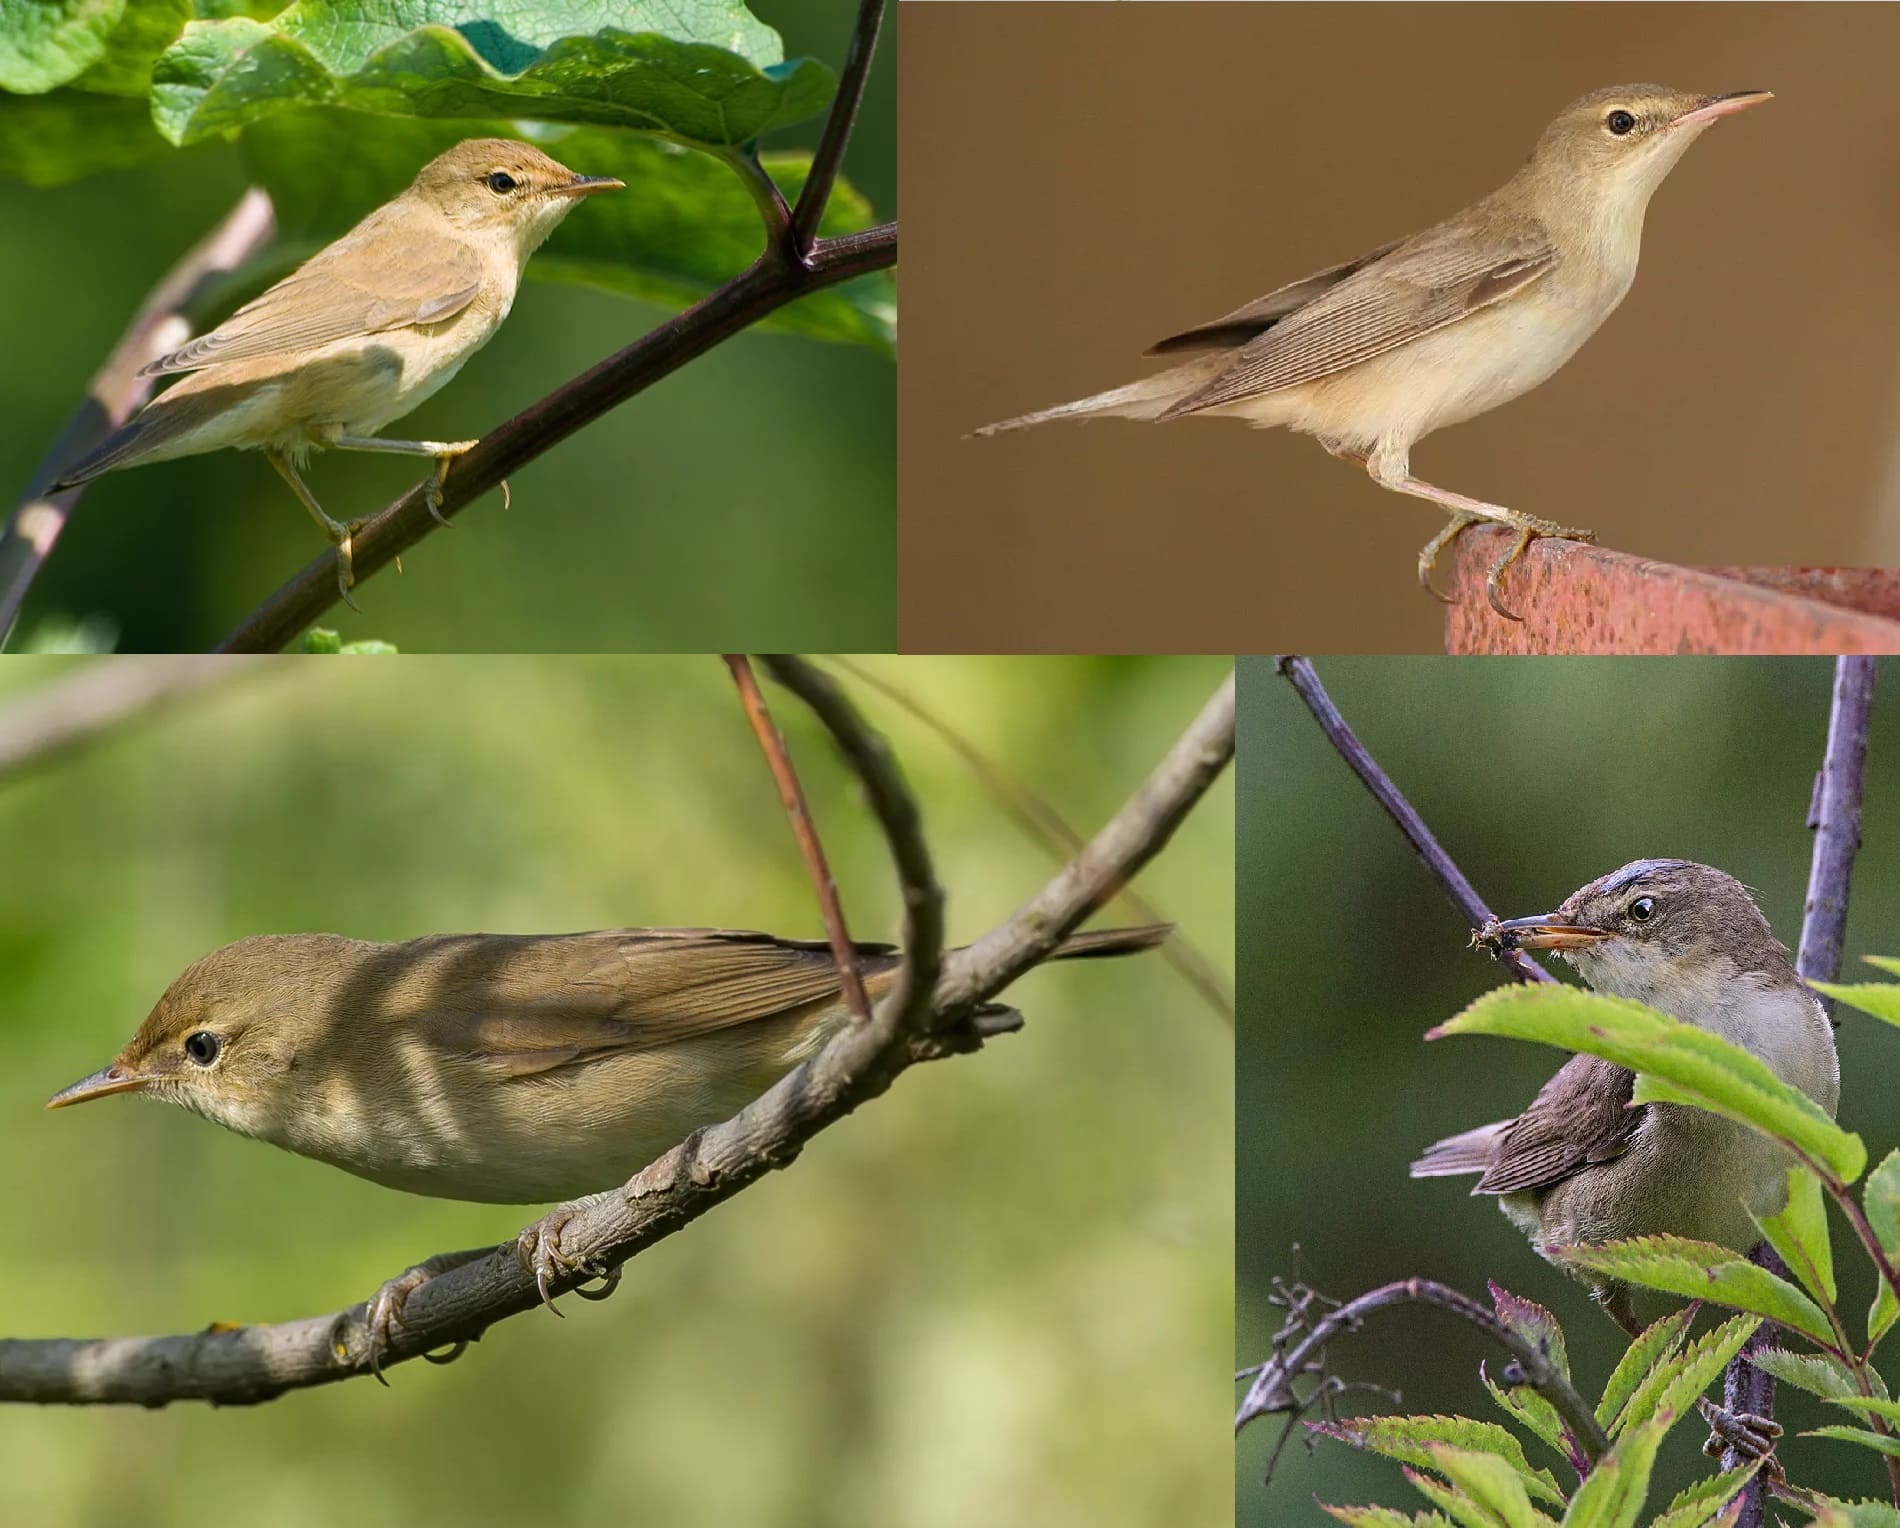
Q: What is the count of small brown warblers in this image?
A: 4